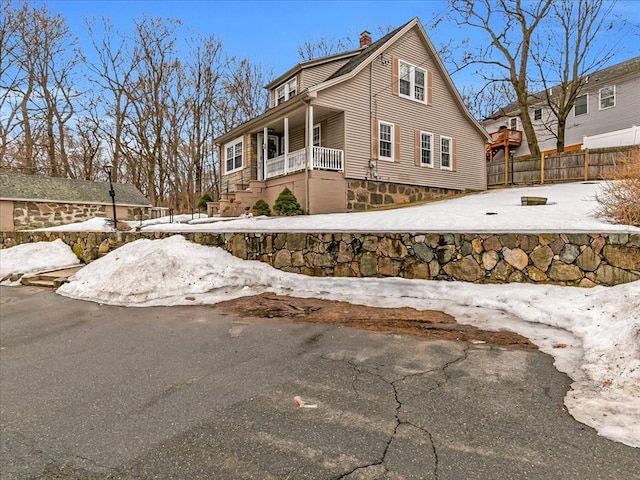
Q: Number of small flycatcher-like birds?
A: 0